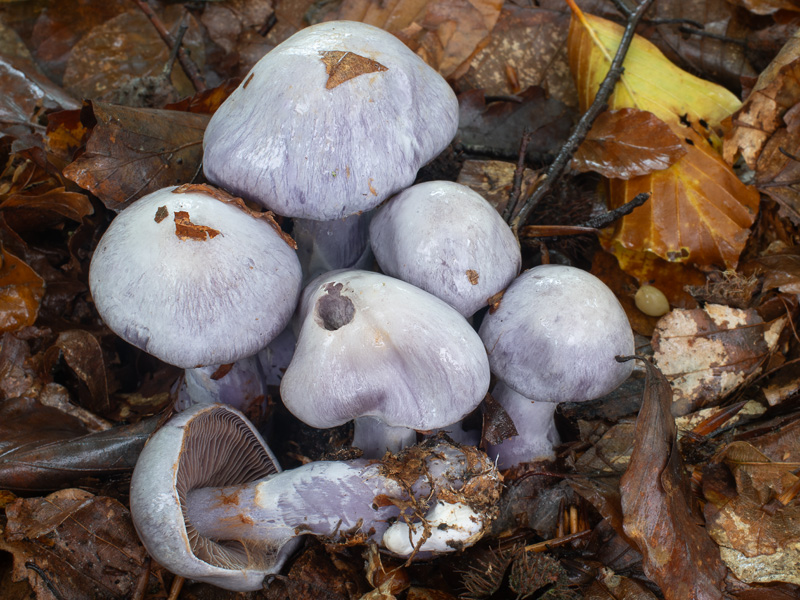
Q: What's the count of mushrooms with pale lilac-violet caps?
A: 6